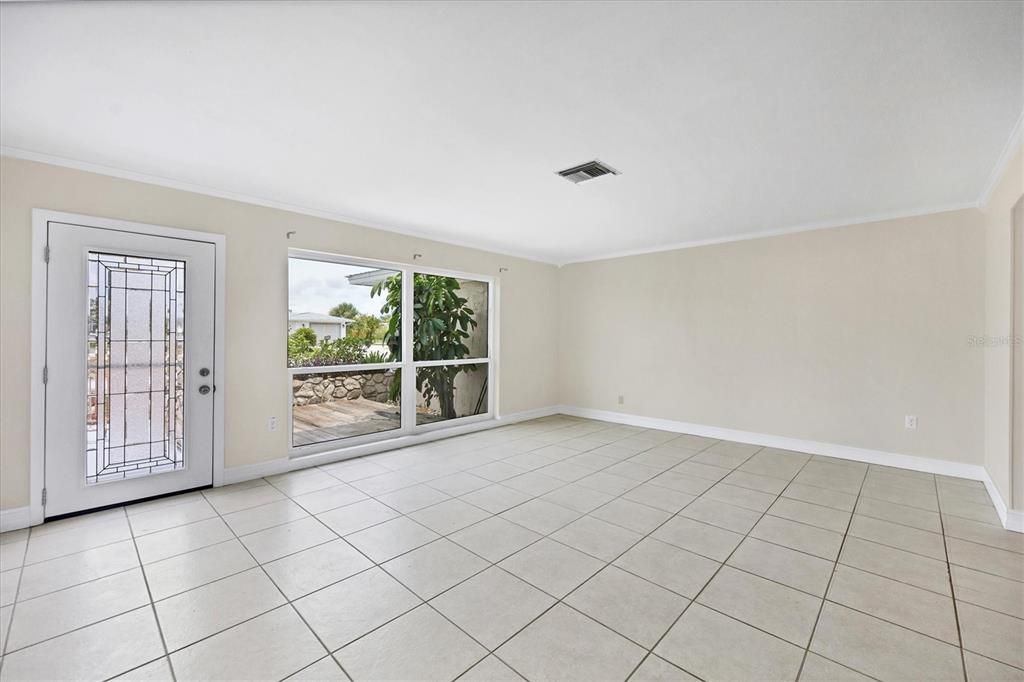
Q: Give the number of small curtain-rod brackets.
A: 3